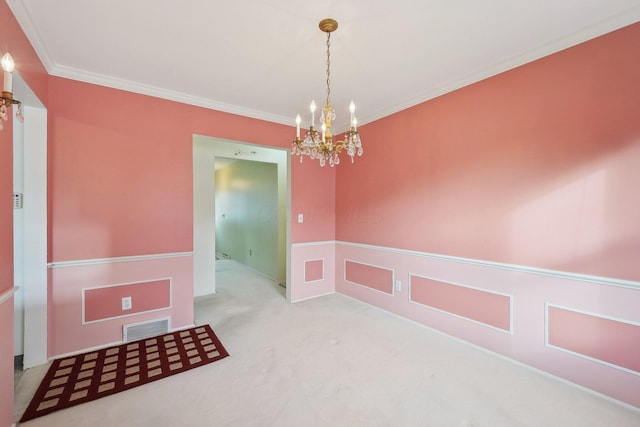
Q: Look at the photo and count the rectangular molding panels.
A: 5